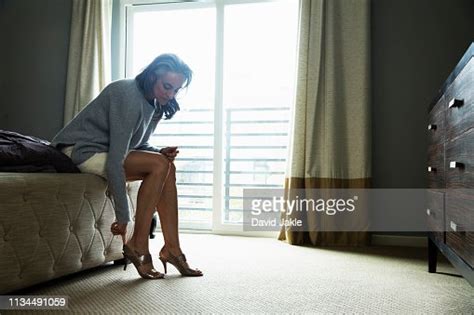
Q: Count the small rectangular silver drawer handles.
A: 6